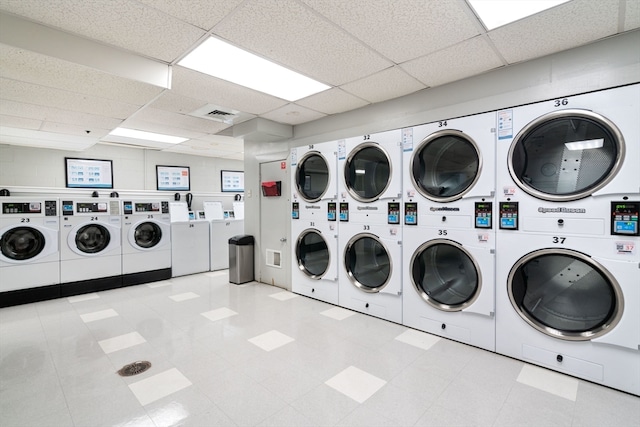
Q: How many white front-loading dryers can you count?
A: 8